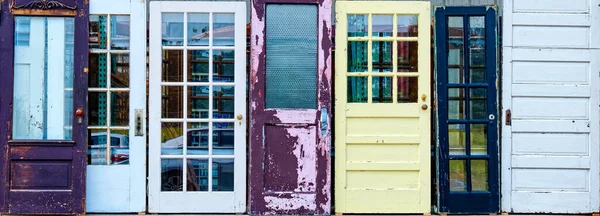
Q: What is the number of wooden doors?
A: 7